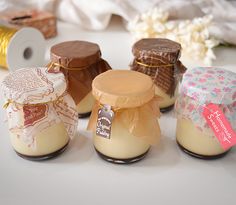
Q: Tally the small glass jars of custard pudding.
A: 5